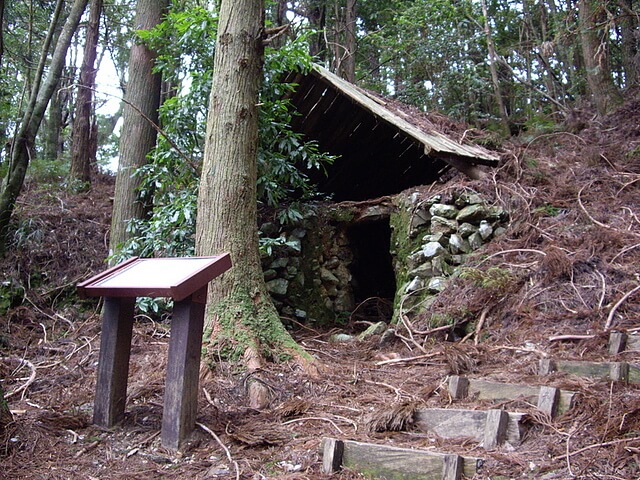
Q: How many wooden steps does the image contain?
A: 5